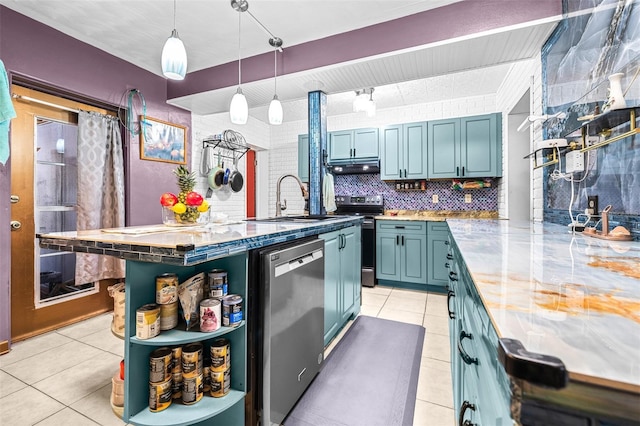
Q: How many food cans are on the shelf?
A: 15